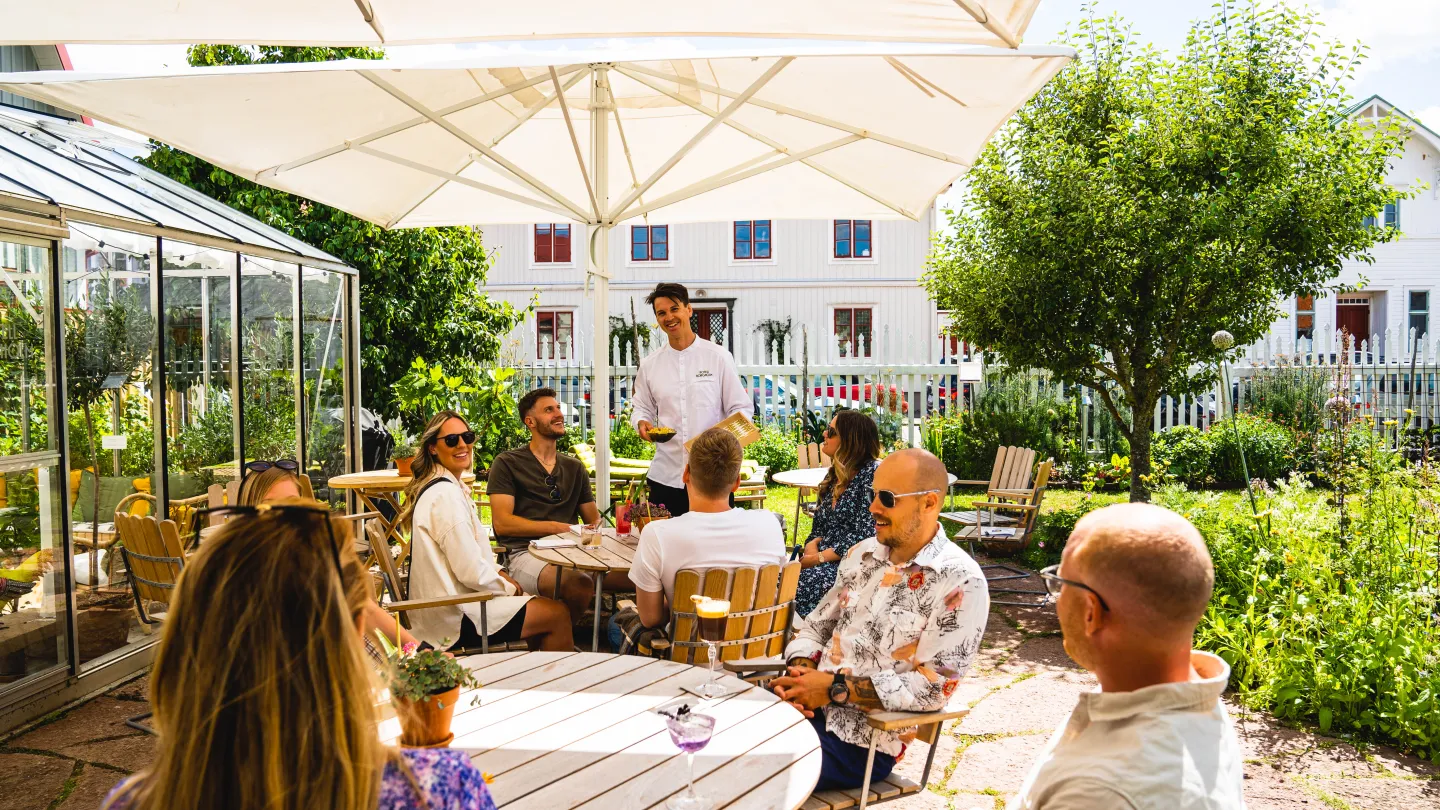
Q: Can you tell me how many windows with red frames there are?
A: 6